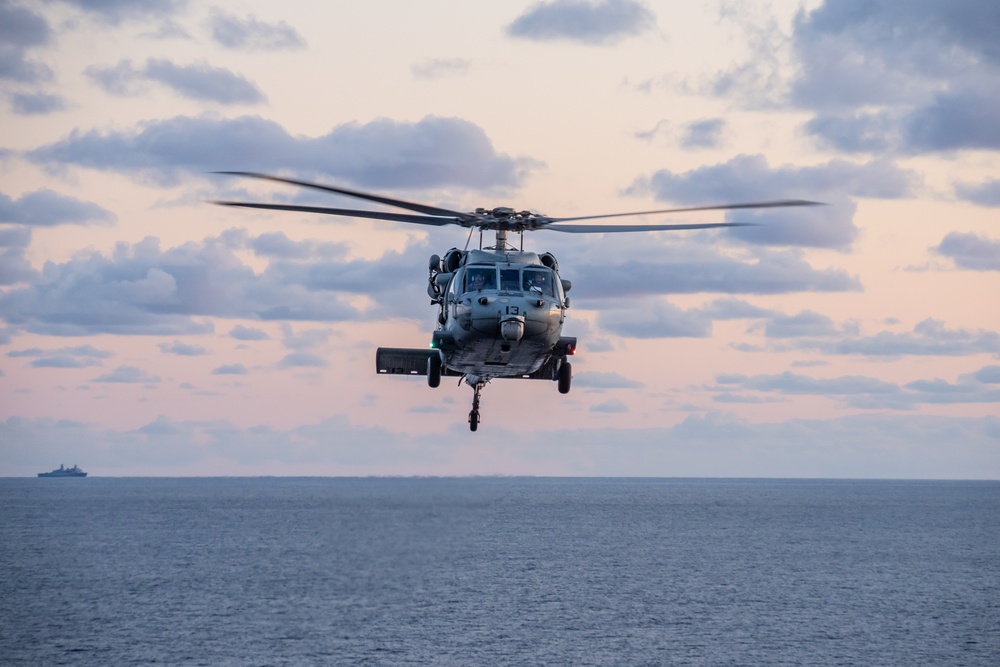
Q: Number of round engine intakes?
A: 2